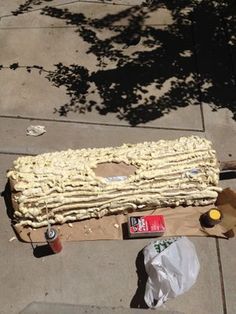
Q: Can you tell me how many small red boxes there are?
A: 1